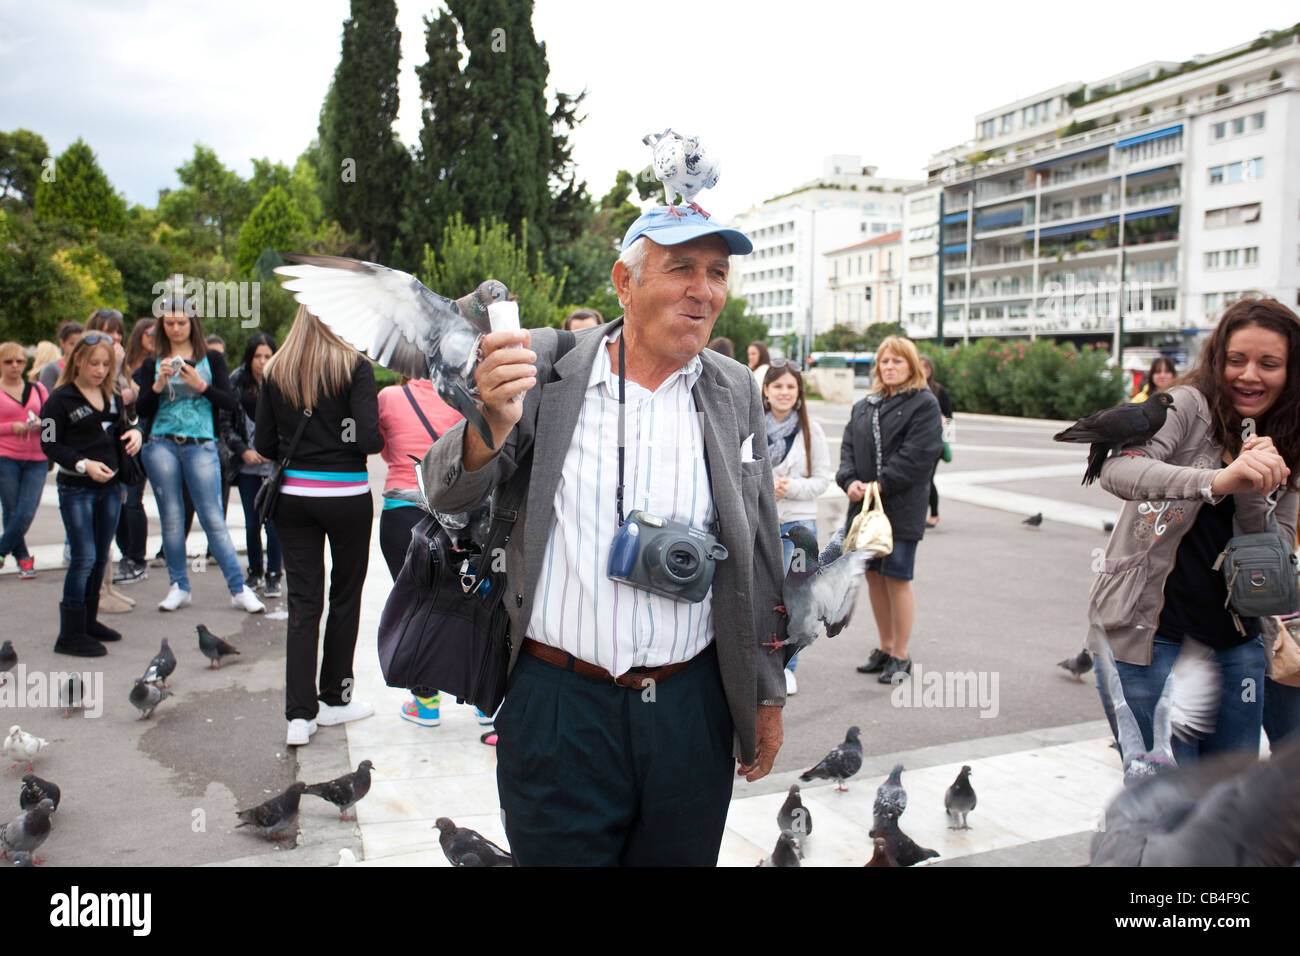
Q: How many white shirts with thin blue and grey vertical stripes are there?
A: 1